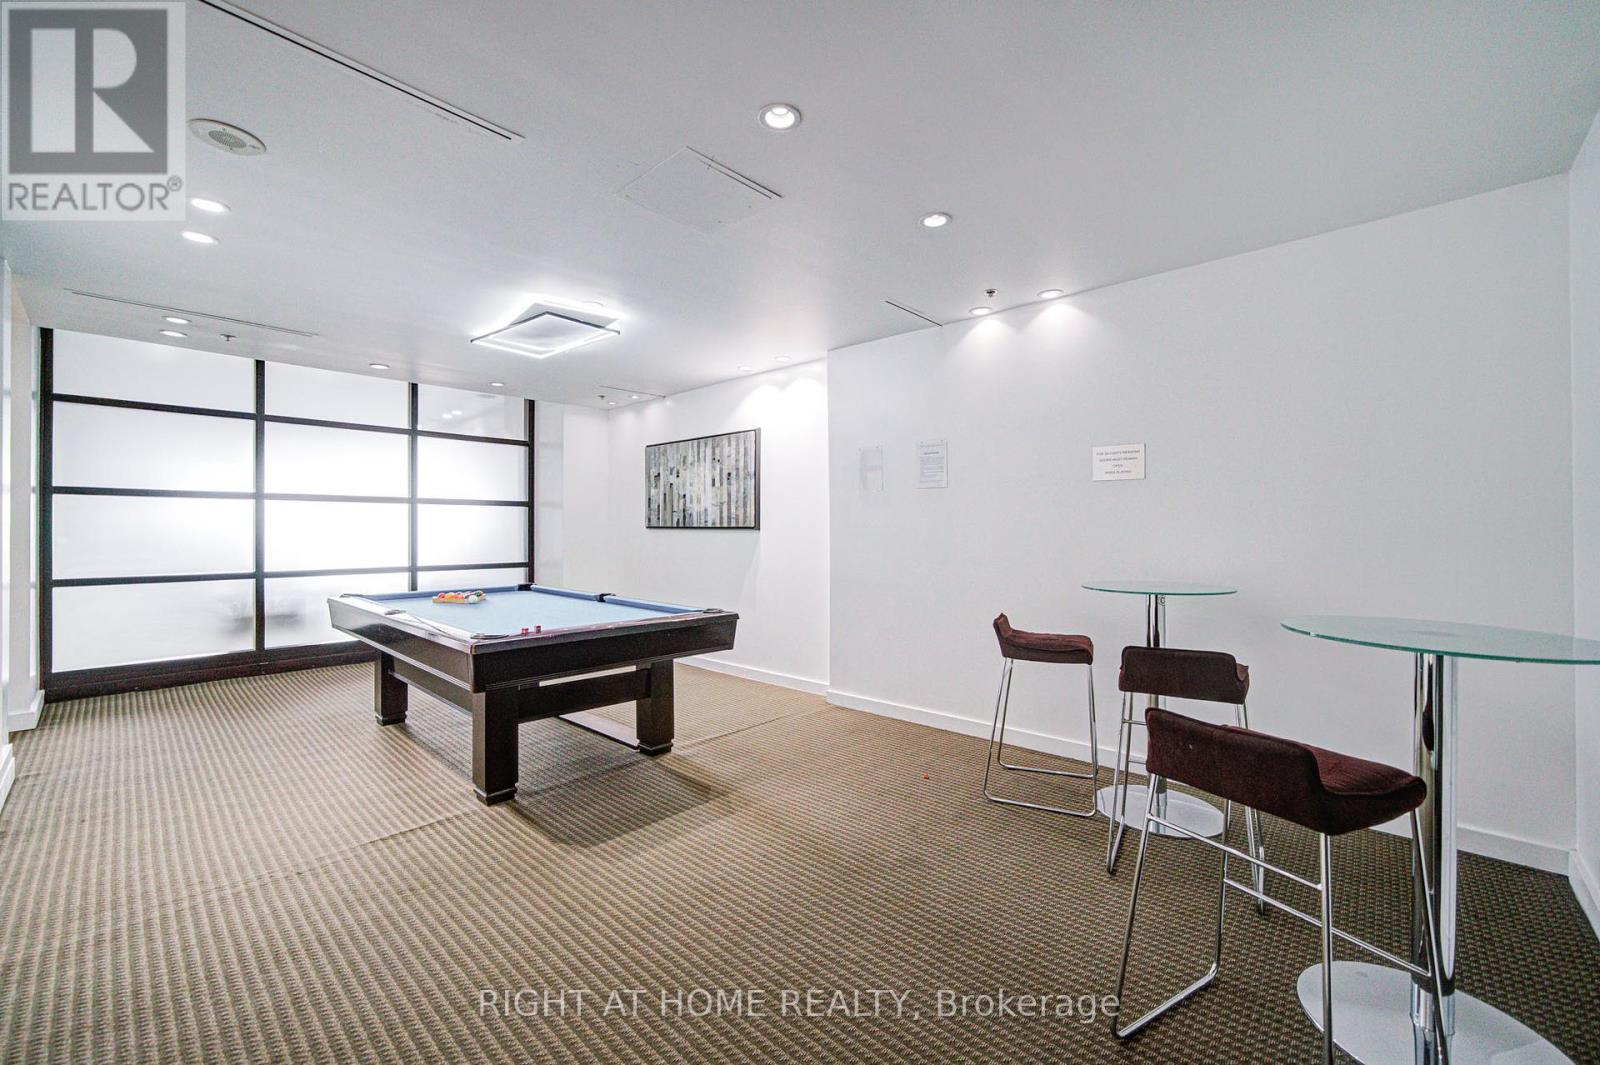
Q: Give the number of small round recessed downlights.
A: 14